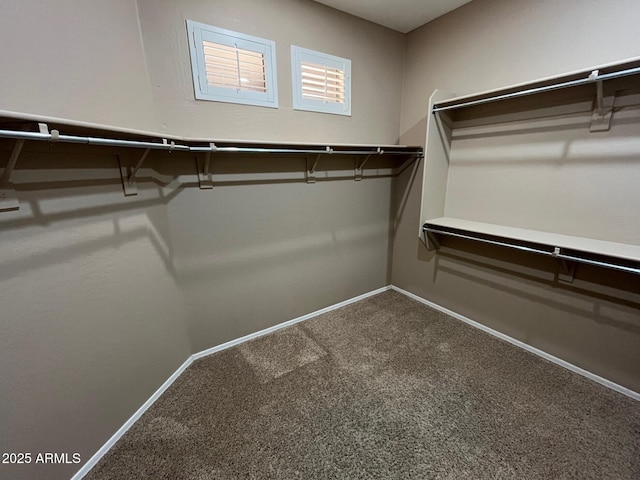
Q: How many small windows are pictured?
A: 2